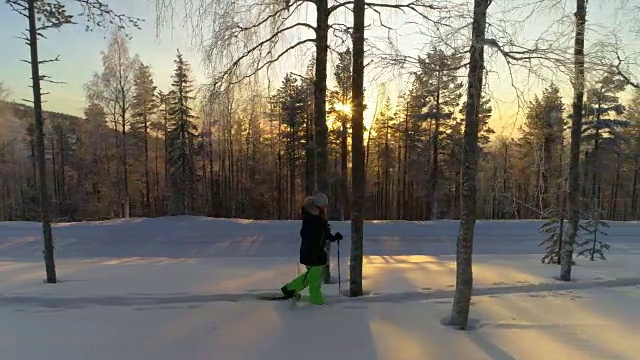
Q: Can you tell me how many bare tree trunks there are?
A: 5